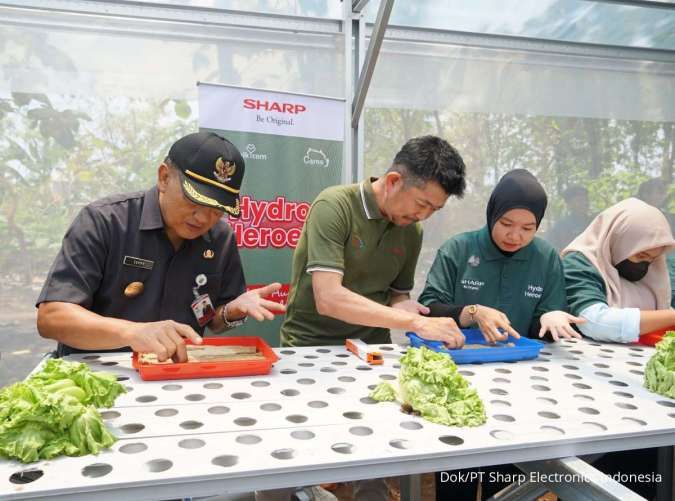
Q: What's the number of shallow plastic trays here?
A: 3